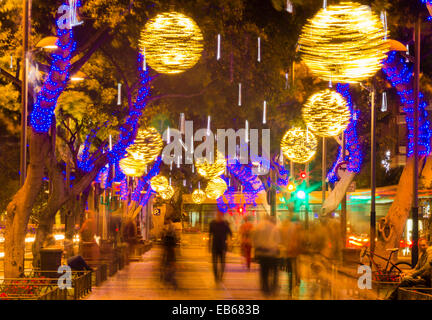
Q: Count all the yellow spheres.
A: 11